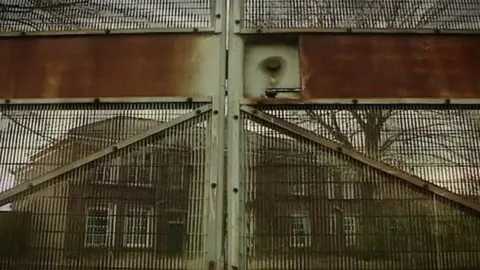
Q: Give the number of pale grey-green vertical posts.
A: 2